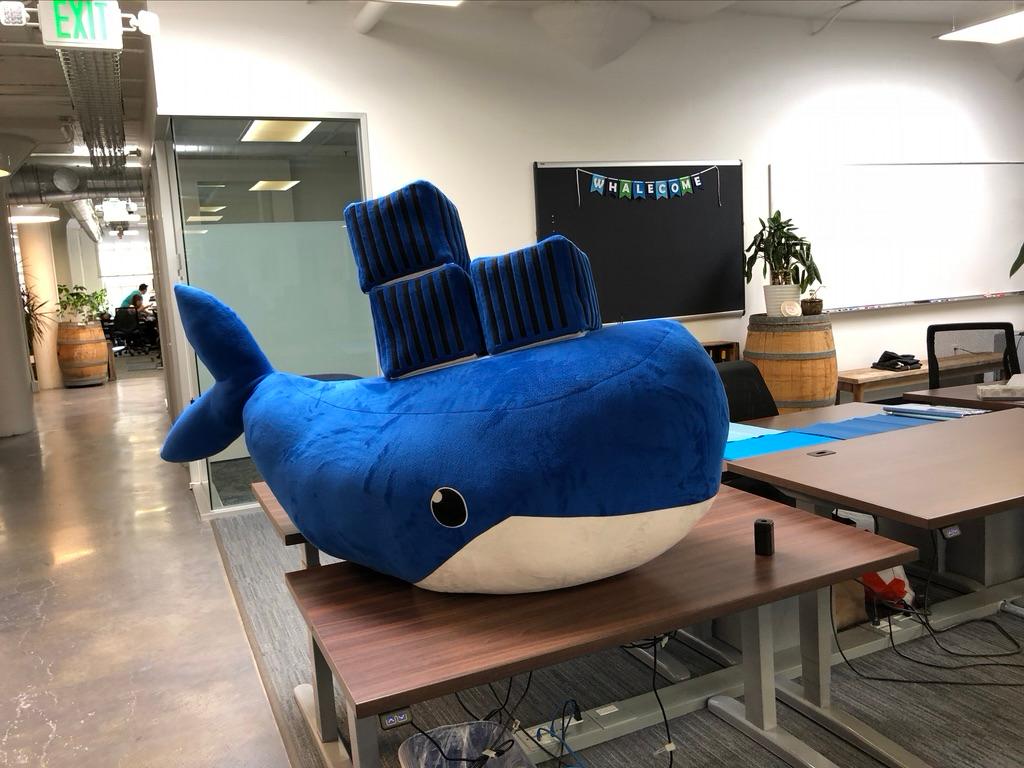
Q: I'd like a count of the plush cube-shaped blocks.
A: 3